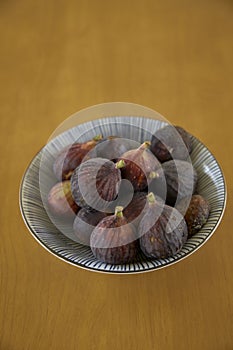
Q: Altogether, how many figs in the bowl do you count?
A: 12